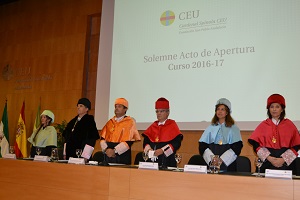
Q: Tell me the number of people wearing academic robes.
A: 6